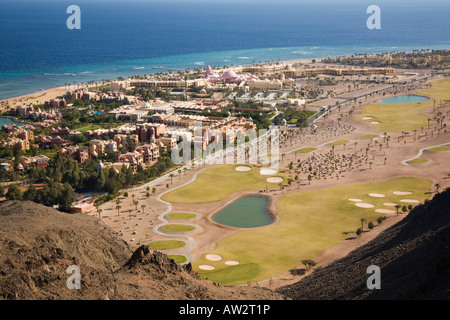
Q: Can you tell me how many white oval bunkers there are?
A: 15